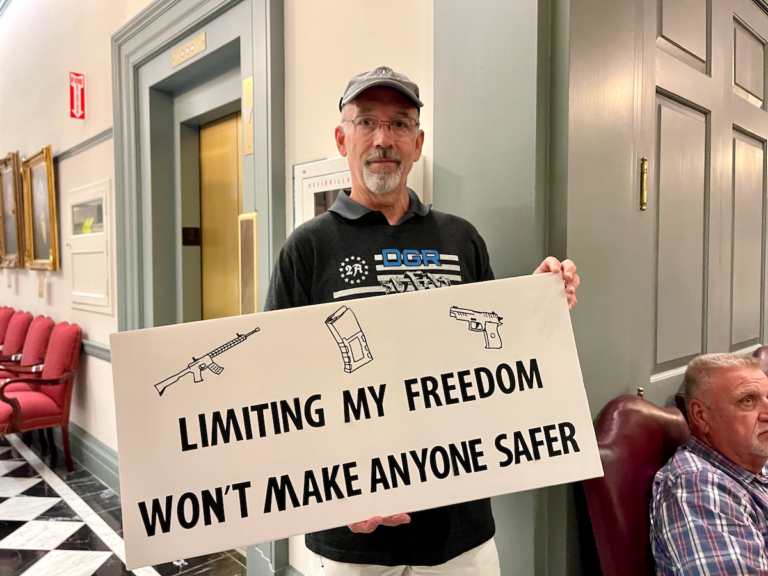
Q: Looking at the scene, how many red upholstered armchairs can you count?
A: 4